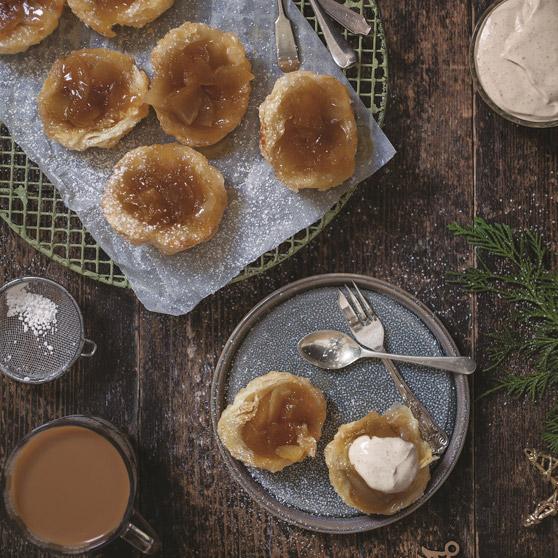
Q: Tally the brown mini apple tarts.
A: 8